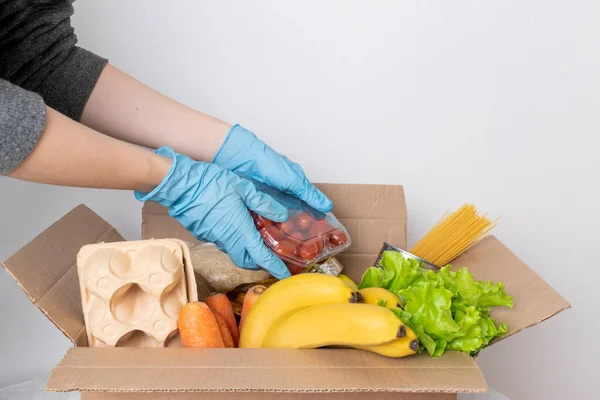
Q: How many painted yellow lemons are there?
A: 0